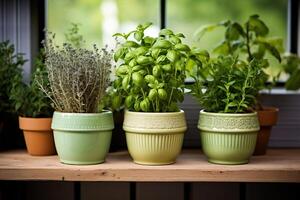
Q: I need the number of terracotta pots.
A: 2